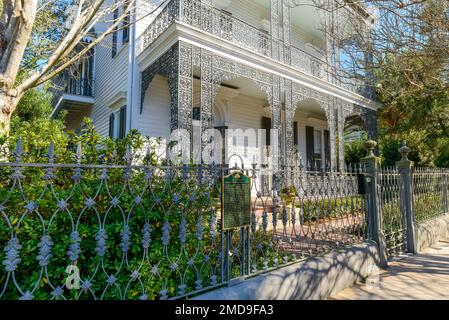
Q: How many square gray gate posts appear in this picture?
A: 2